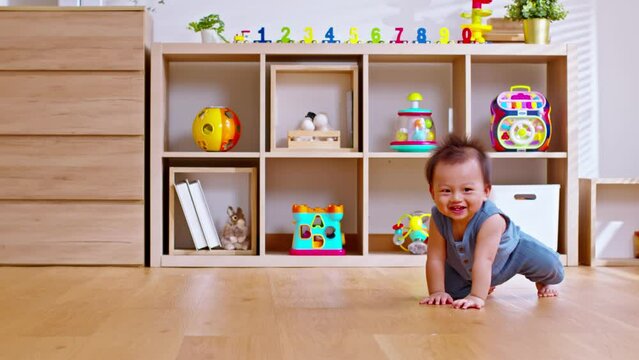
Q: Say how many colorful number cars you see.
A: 10